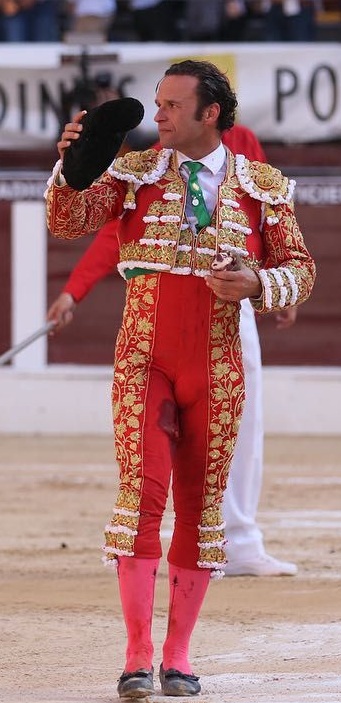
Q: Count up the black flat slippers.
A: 2